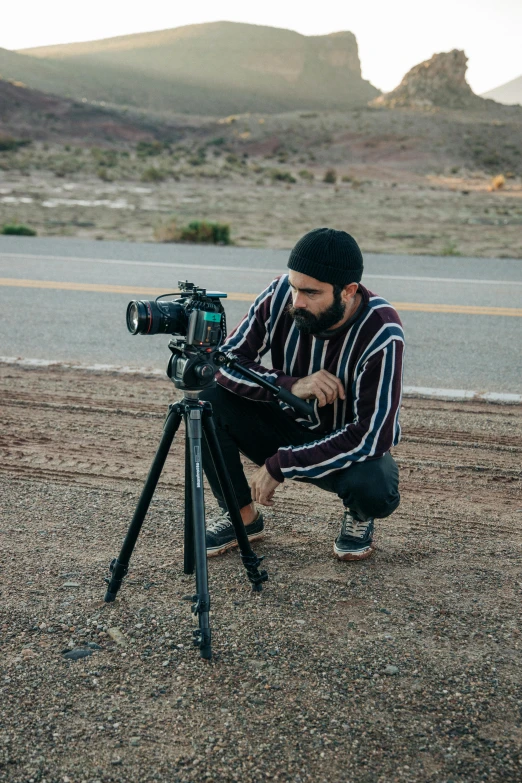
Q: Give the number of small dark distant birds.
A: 0